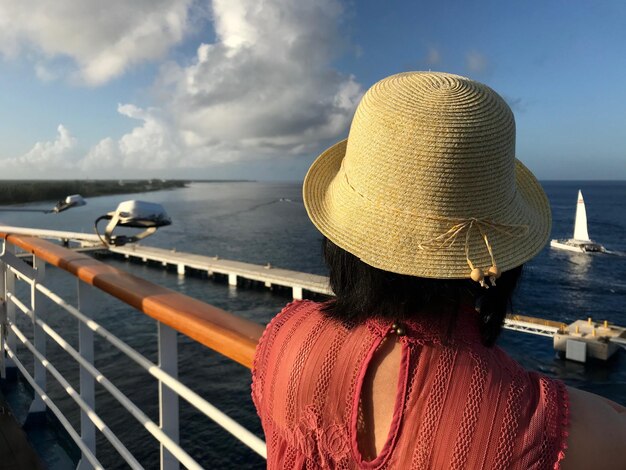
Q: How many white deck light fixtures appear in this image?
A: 2